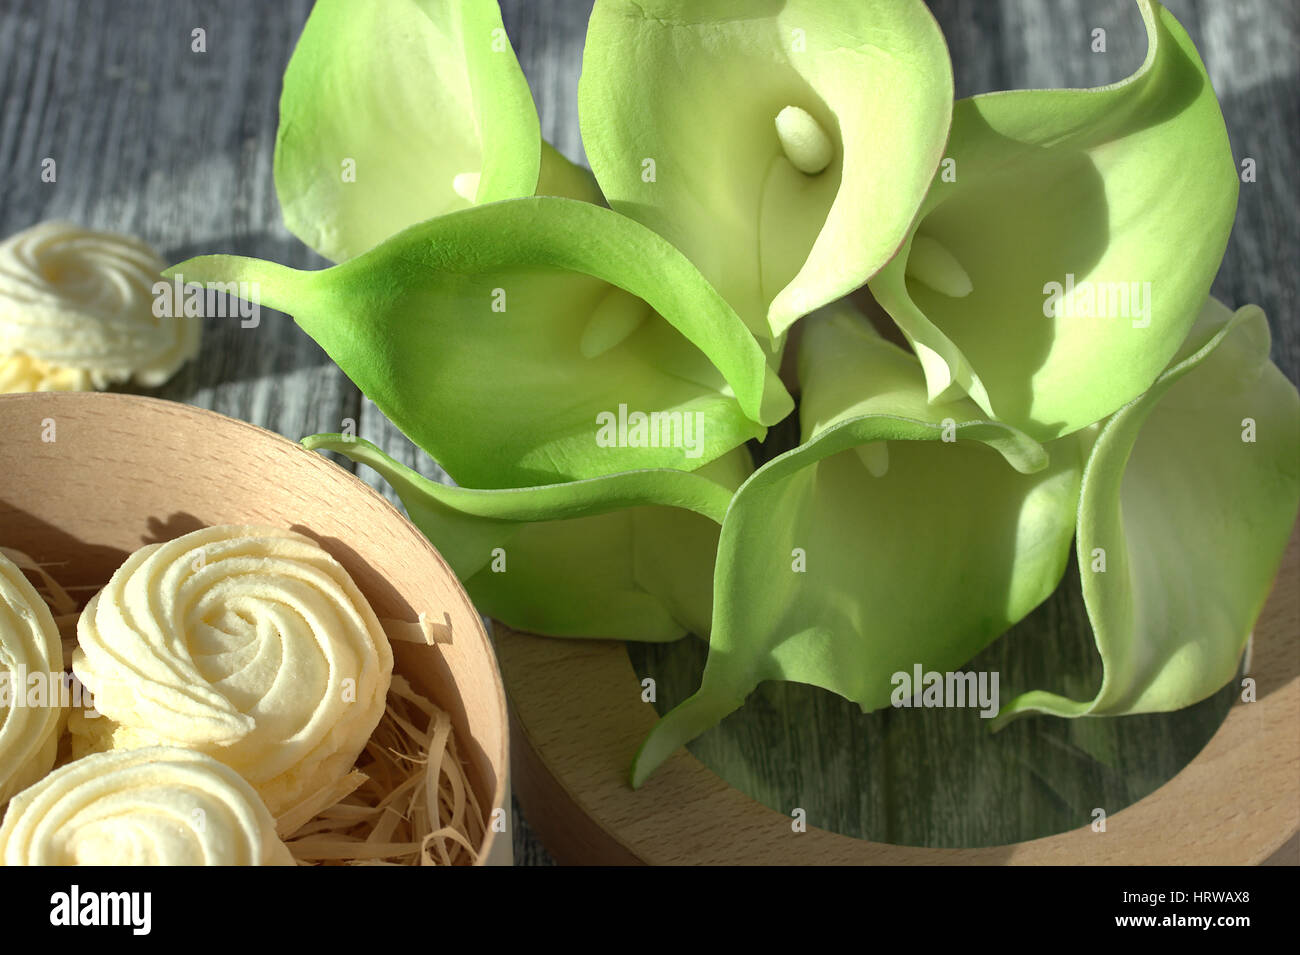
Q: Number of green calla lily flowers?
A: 7